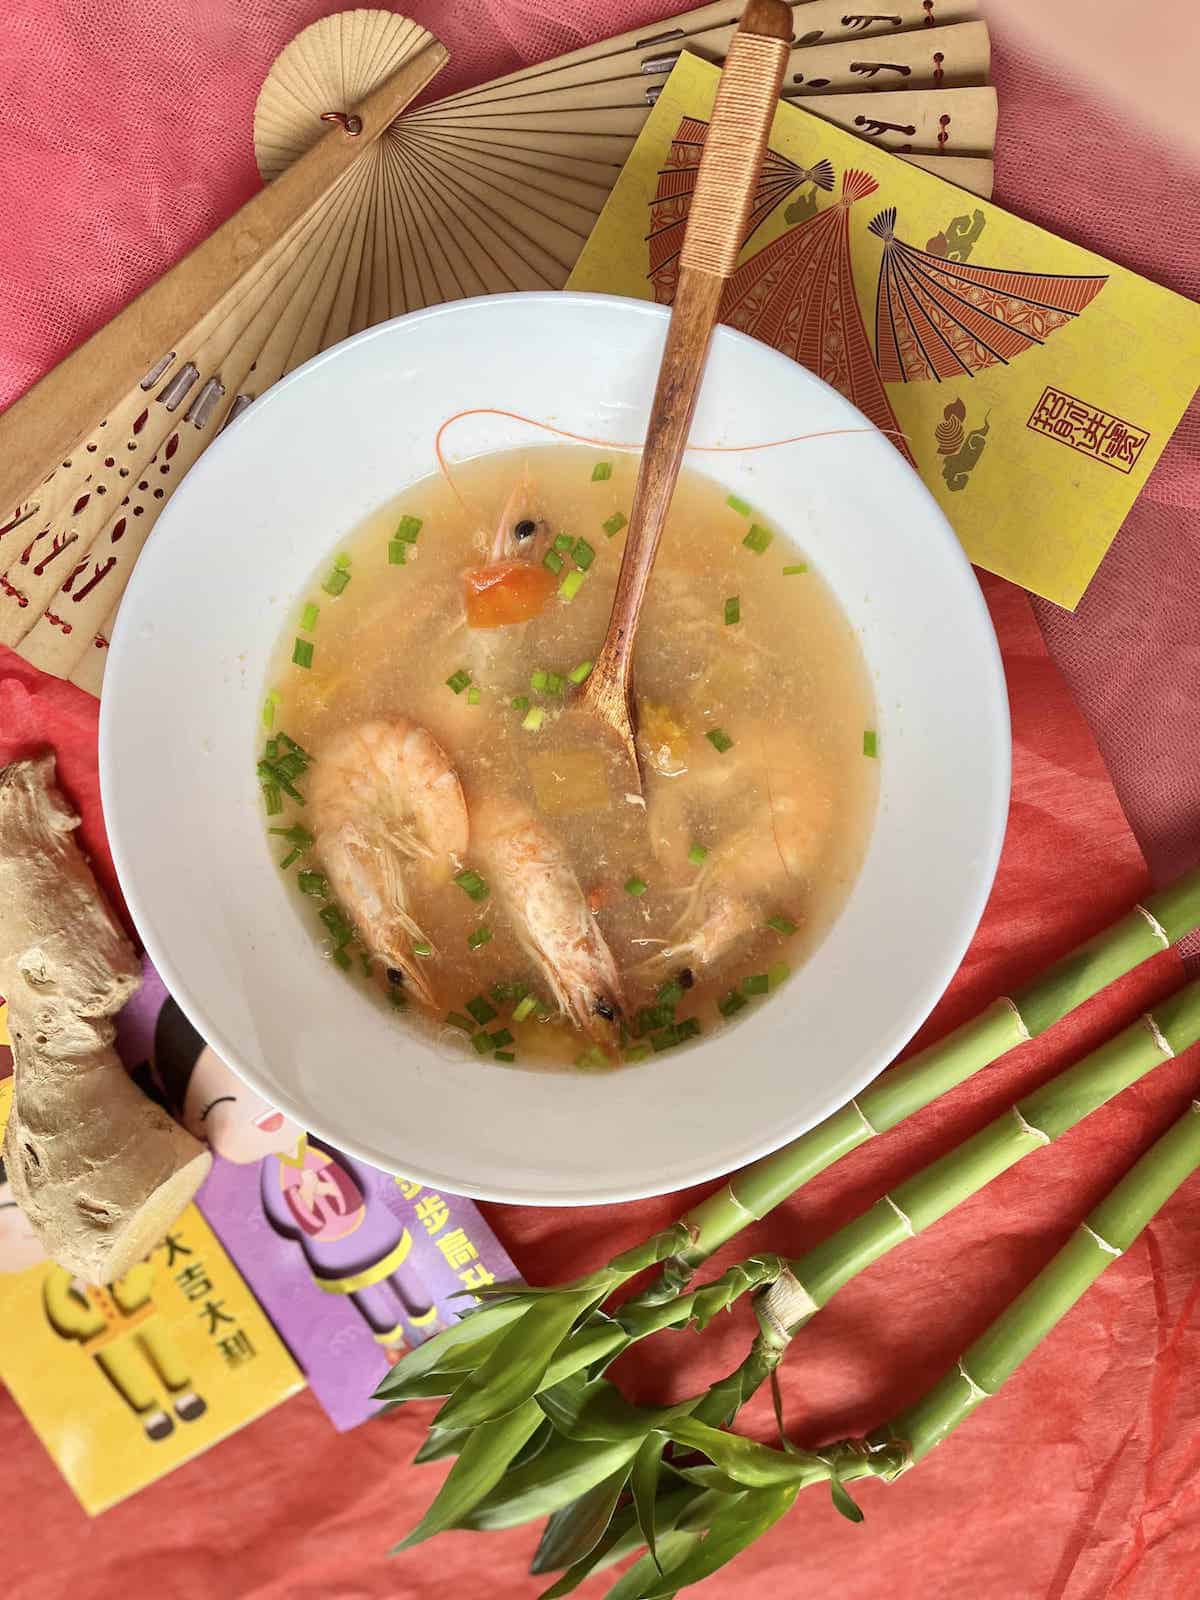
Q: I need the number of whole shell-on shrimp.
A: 4